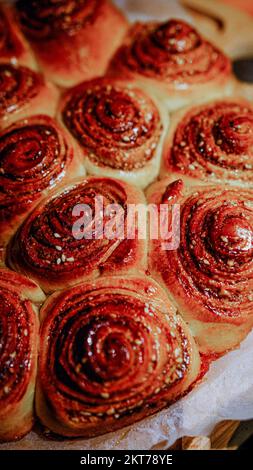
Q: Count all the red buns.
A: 11